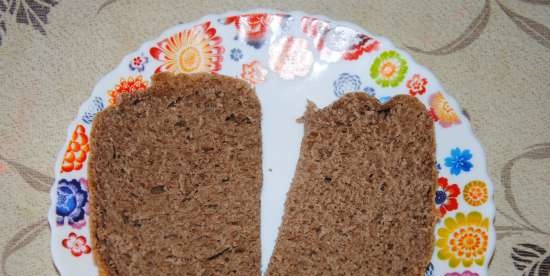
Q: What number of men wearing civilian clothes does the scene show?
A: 0